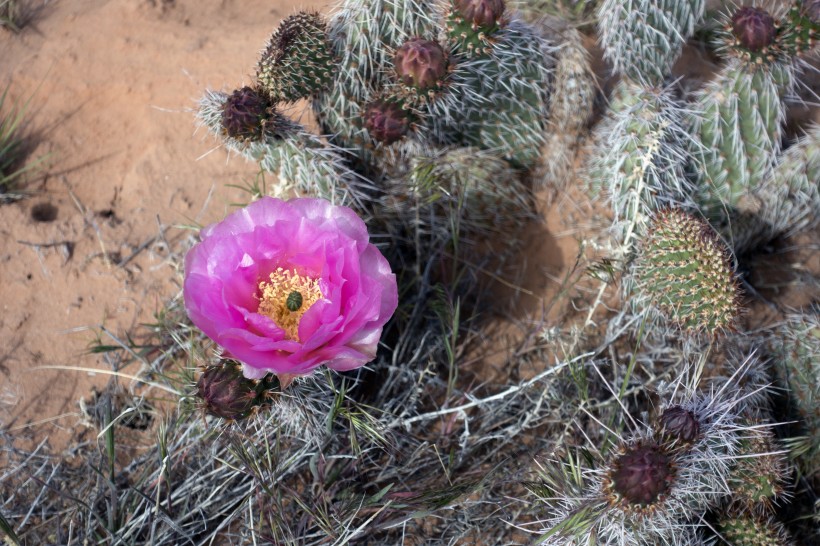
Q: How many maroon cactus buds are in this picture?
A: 8